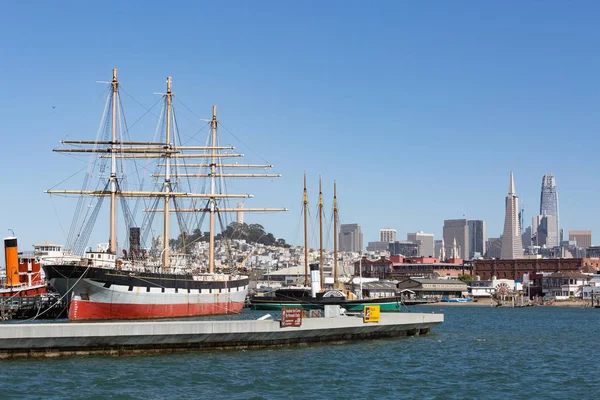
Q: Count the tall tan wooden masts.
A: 6